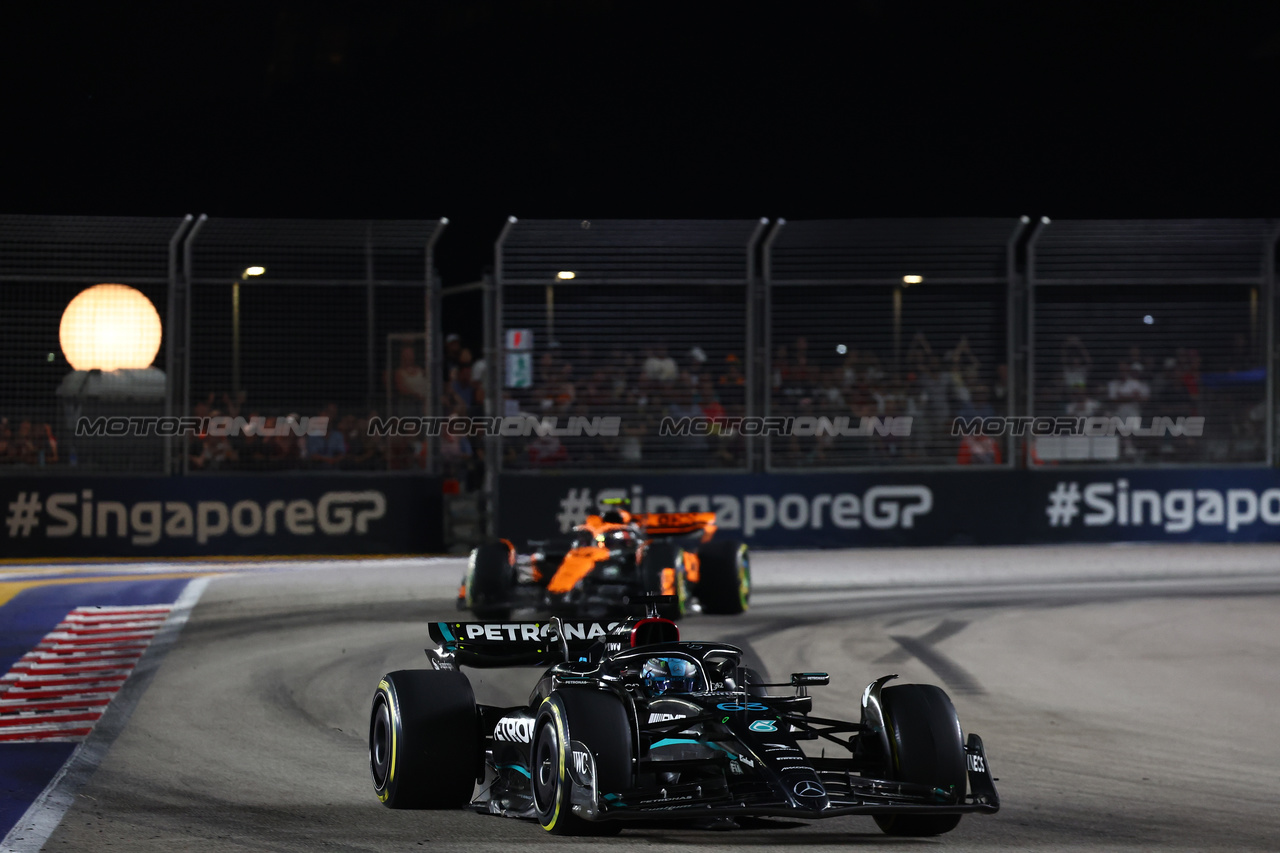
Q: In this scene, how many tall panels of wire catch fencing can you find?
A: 5